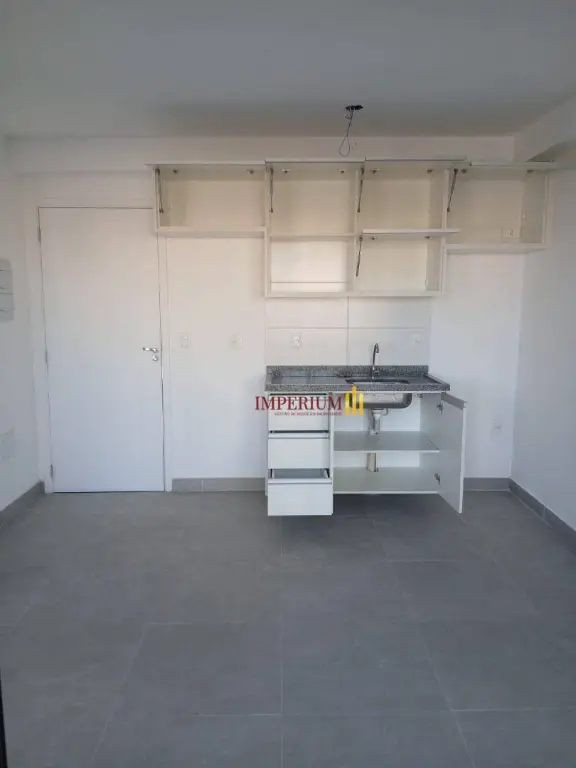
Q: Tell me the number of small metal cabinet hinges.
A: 12